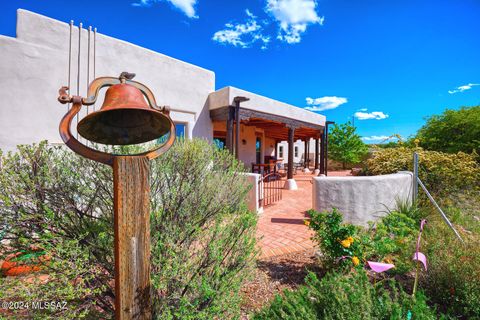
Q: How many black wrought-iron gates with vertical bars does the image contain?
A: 1